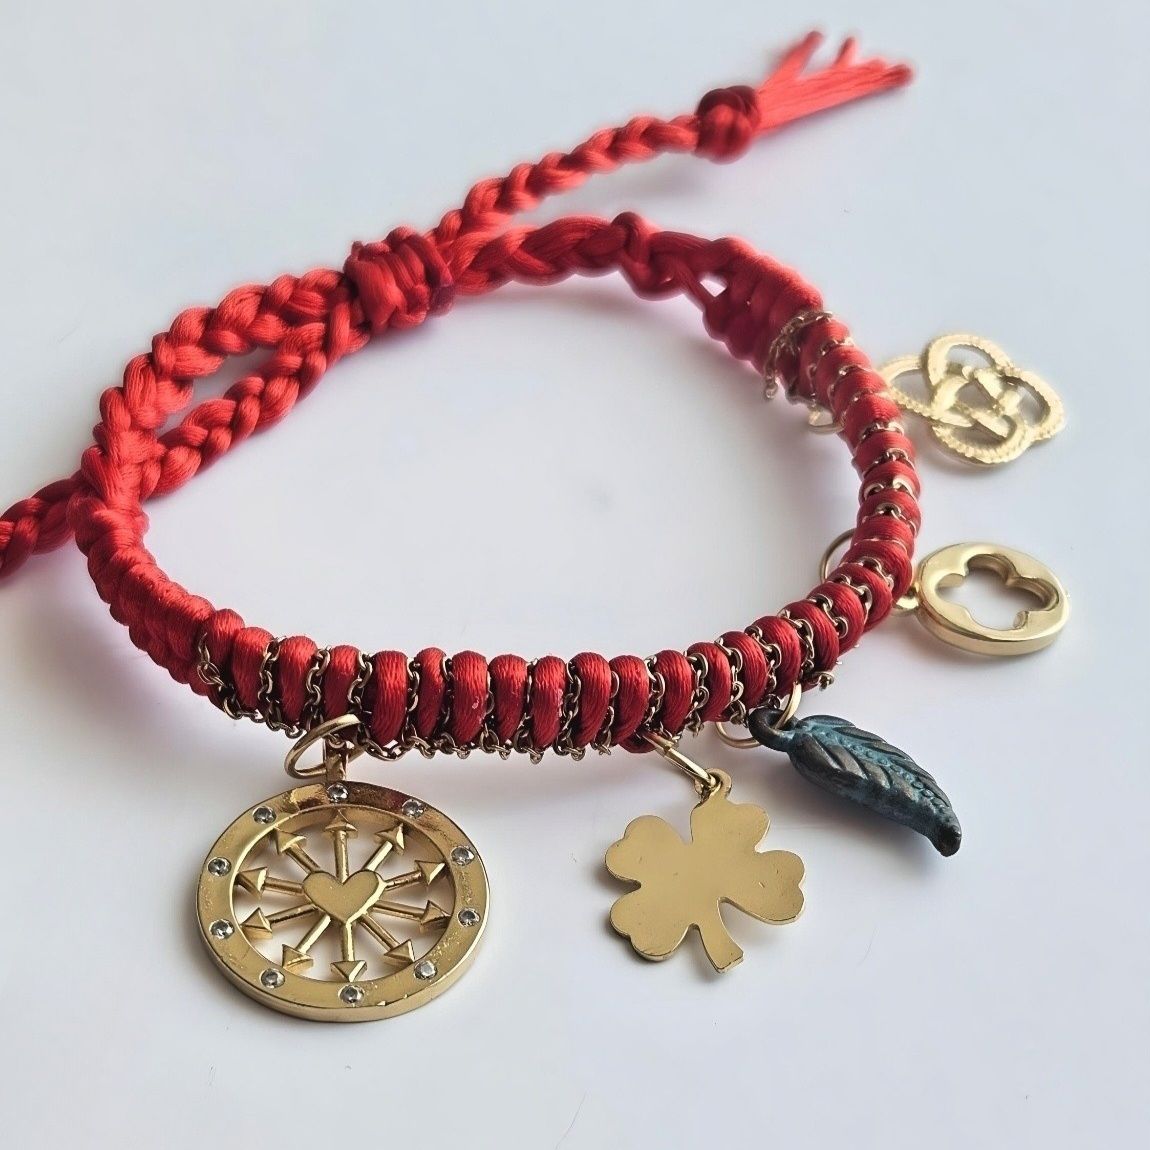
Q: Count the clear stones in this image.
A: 10